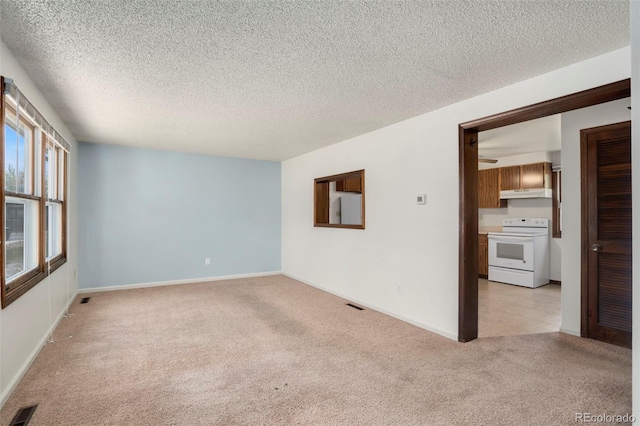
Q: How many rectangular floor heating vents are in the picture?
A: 3